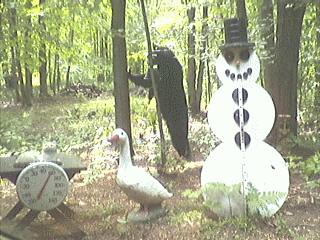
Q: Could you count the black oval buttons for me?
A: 3